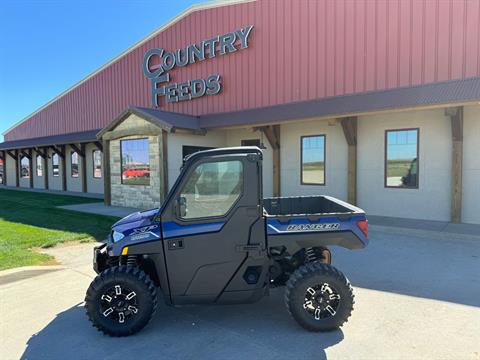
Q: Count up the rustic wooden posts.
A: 11